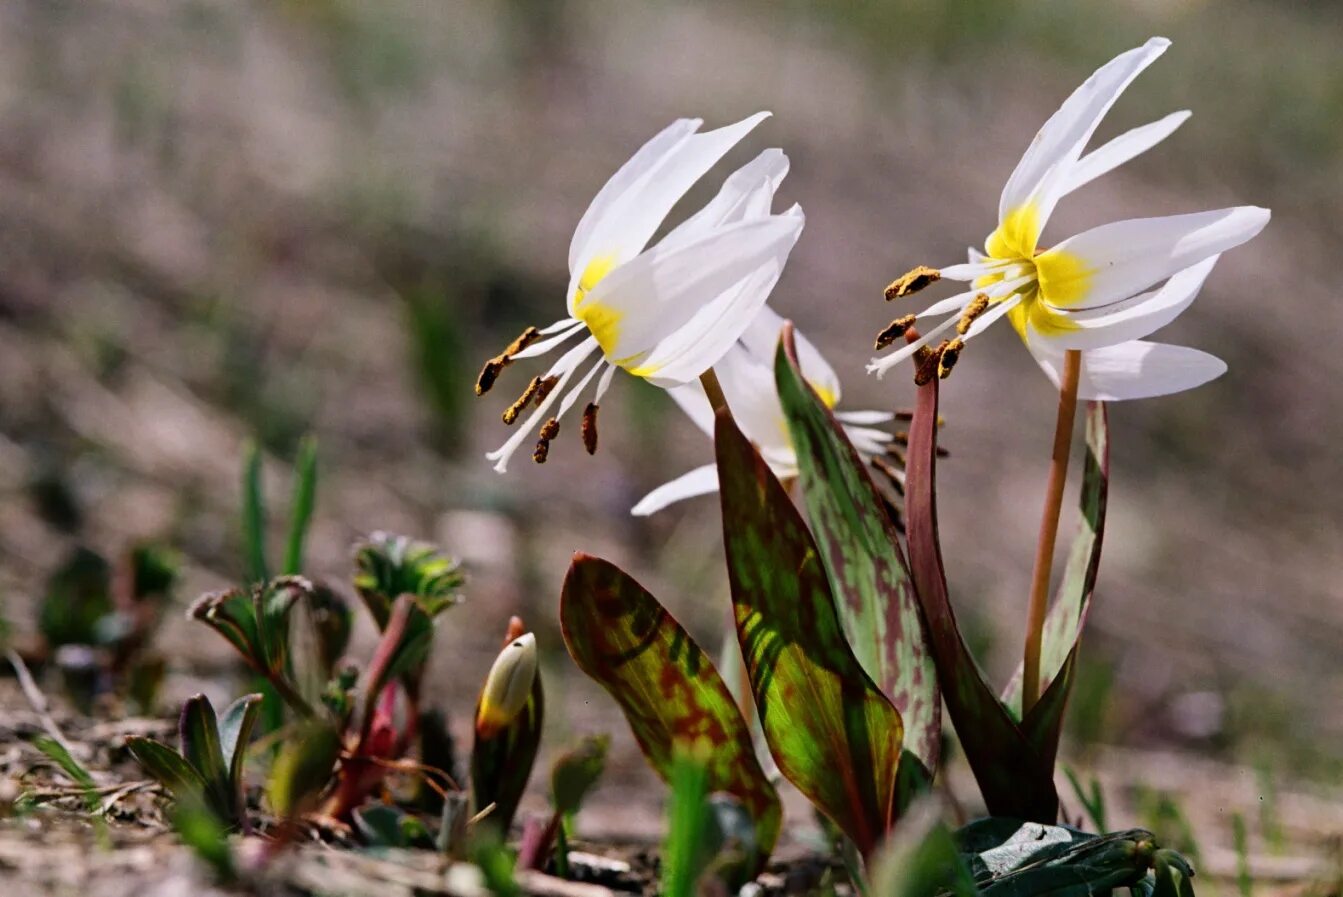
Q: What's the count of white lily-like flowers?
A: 3